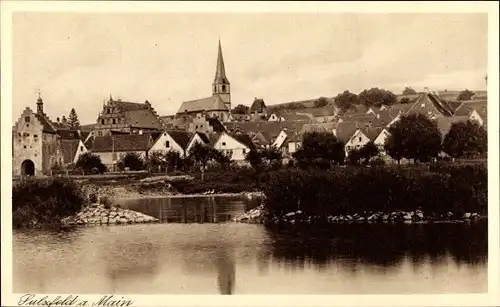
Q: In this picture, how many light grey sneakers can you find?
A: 0